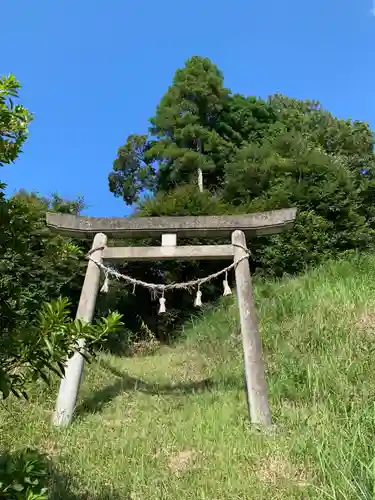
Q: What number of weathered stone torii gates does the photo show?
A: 1